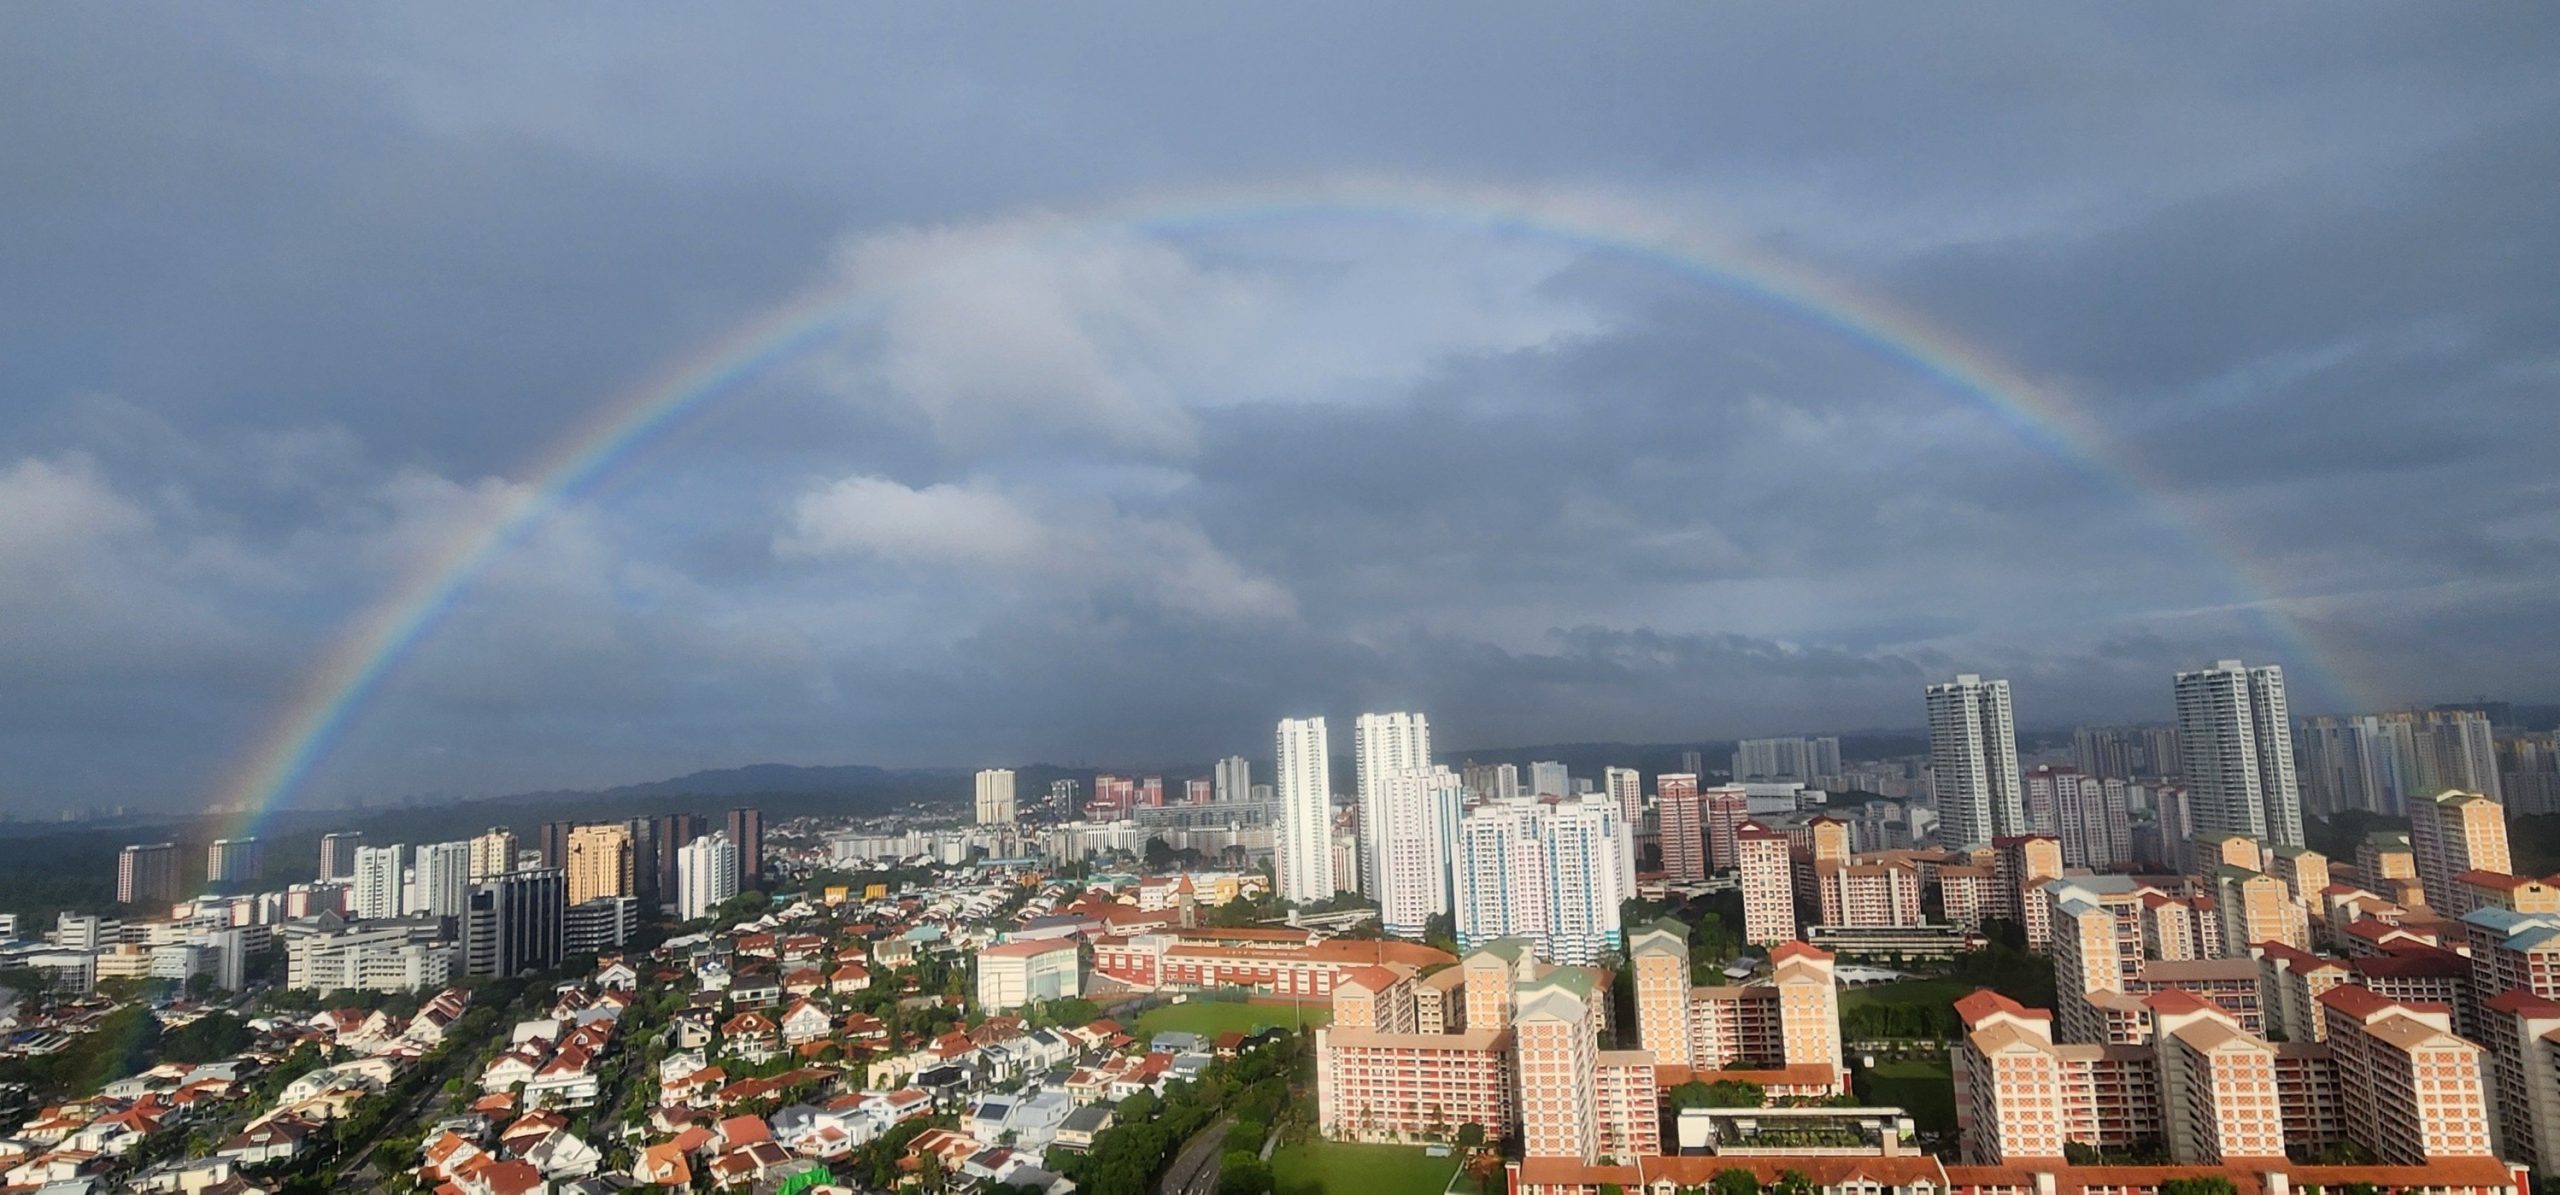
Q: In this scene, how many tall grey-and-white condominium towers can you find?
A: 2